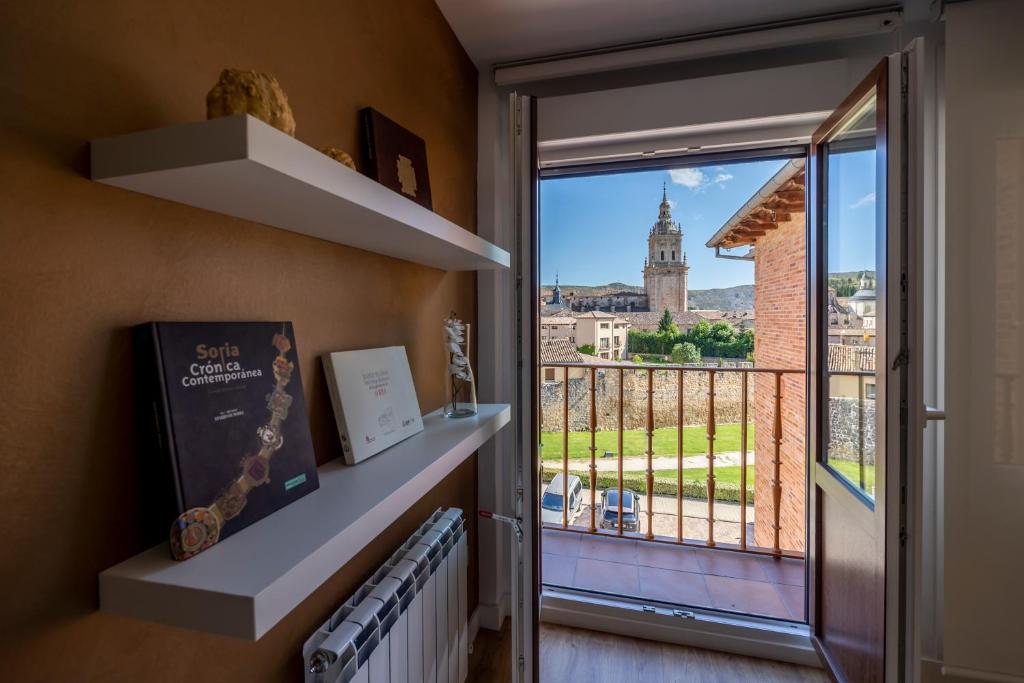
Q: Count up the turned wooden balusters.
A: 4